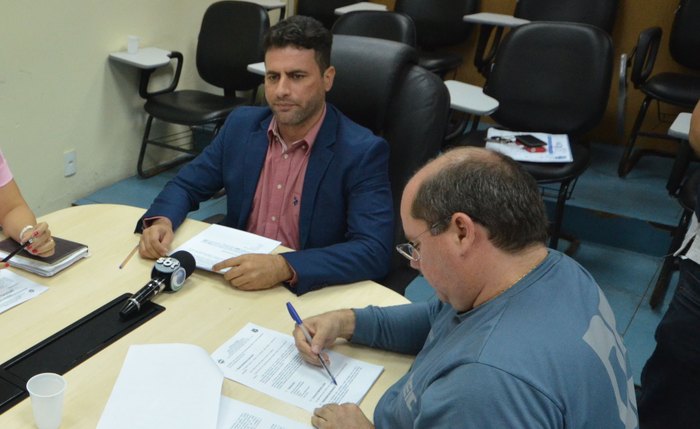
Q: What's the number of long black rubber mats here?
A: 1